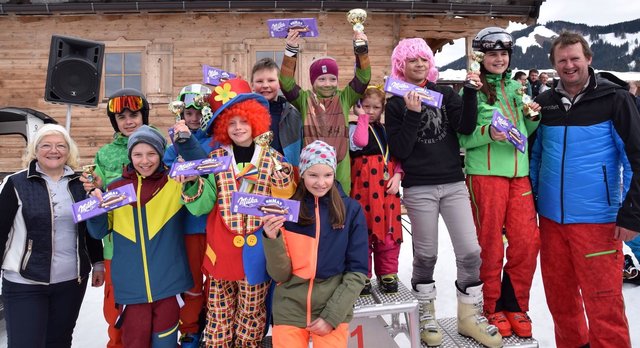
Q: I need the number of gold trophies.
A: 7